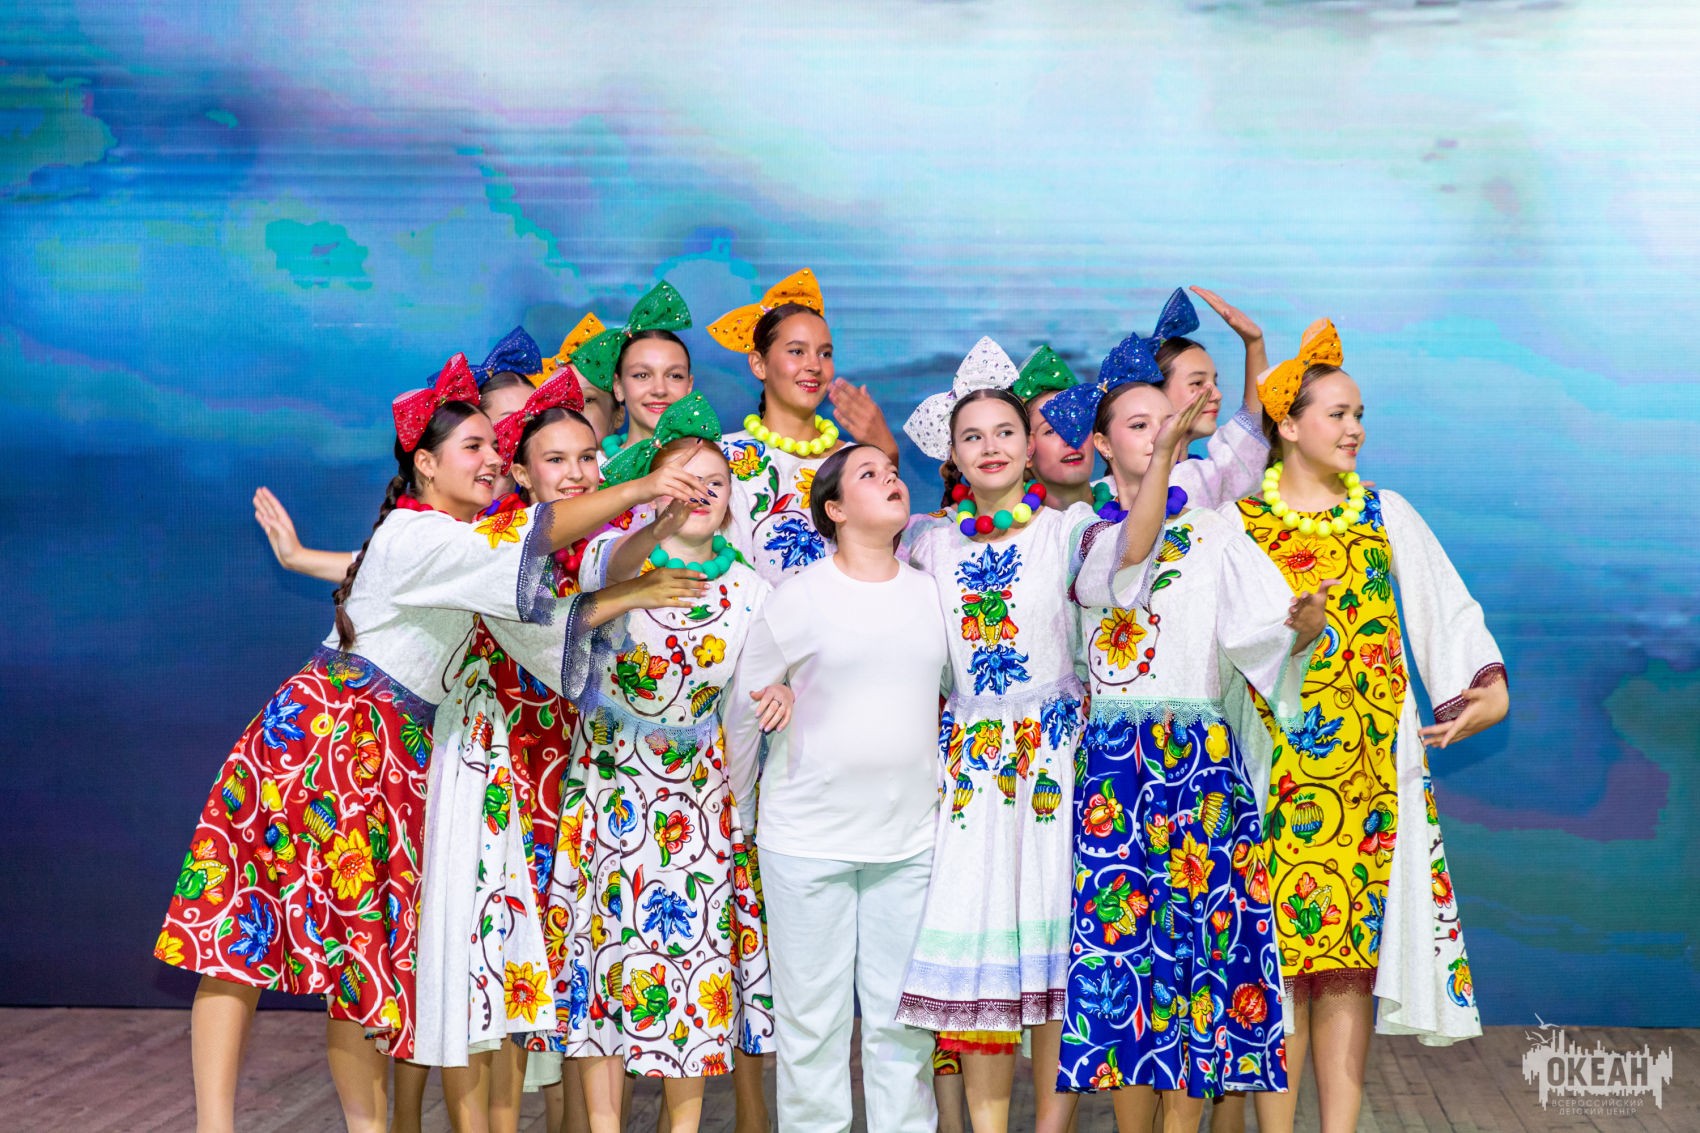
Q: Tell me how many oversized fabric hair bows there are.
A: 12